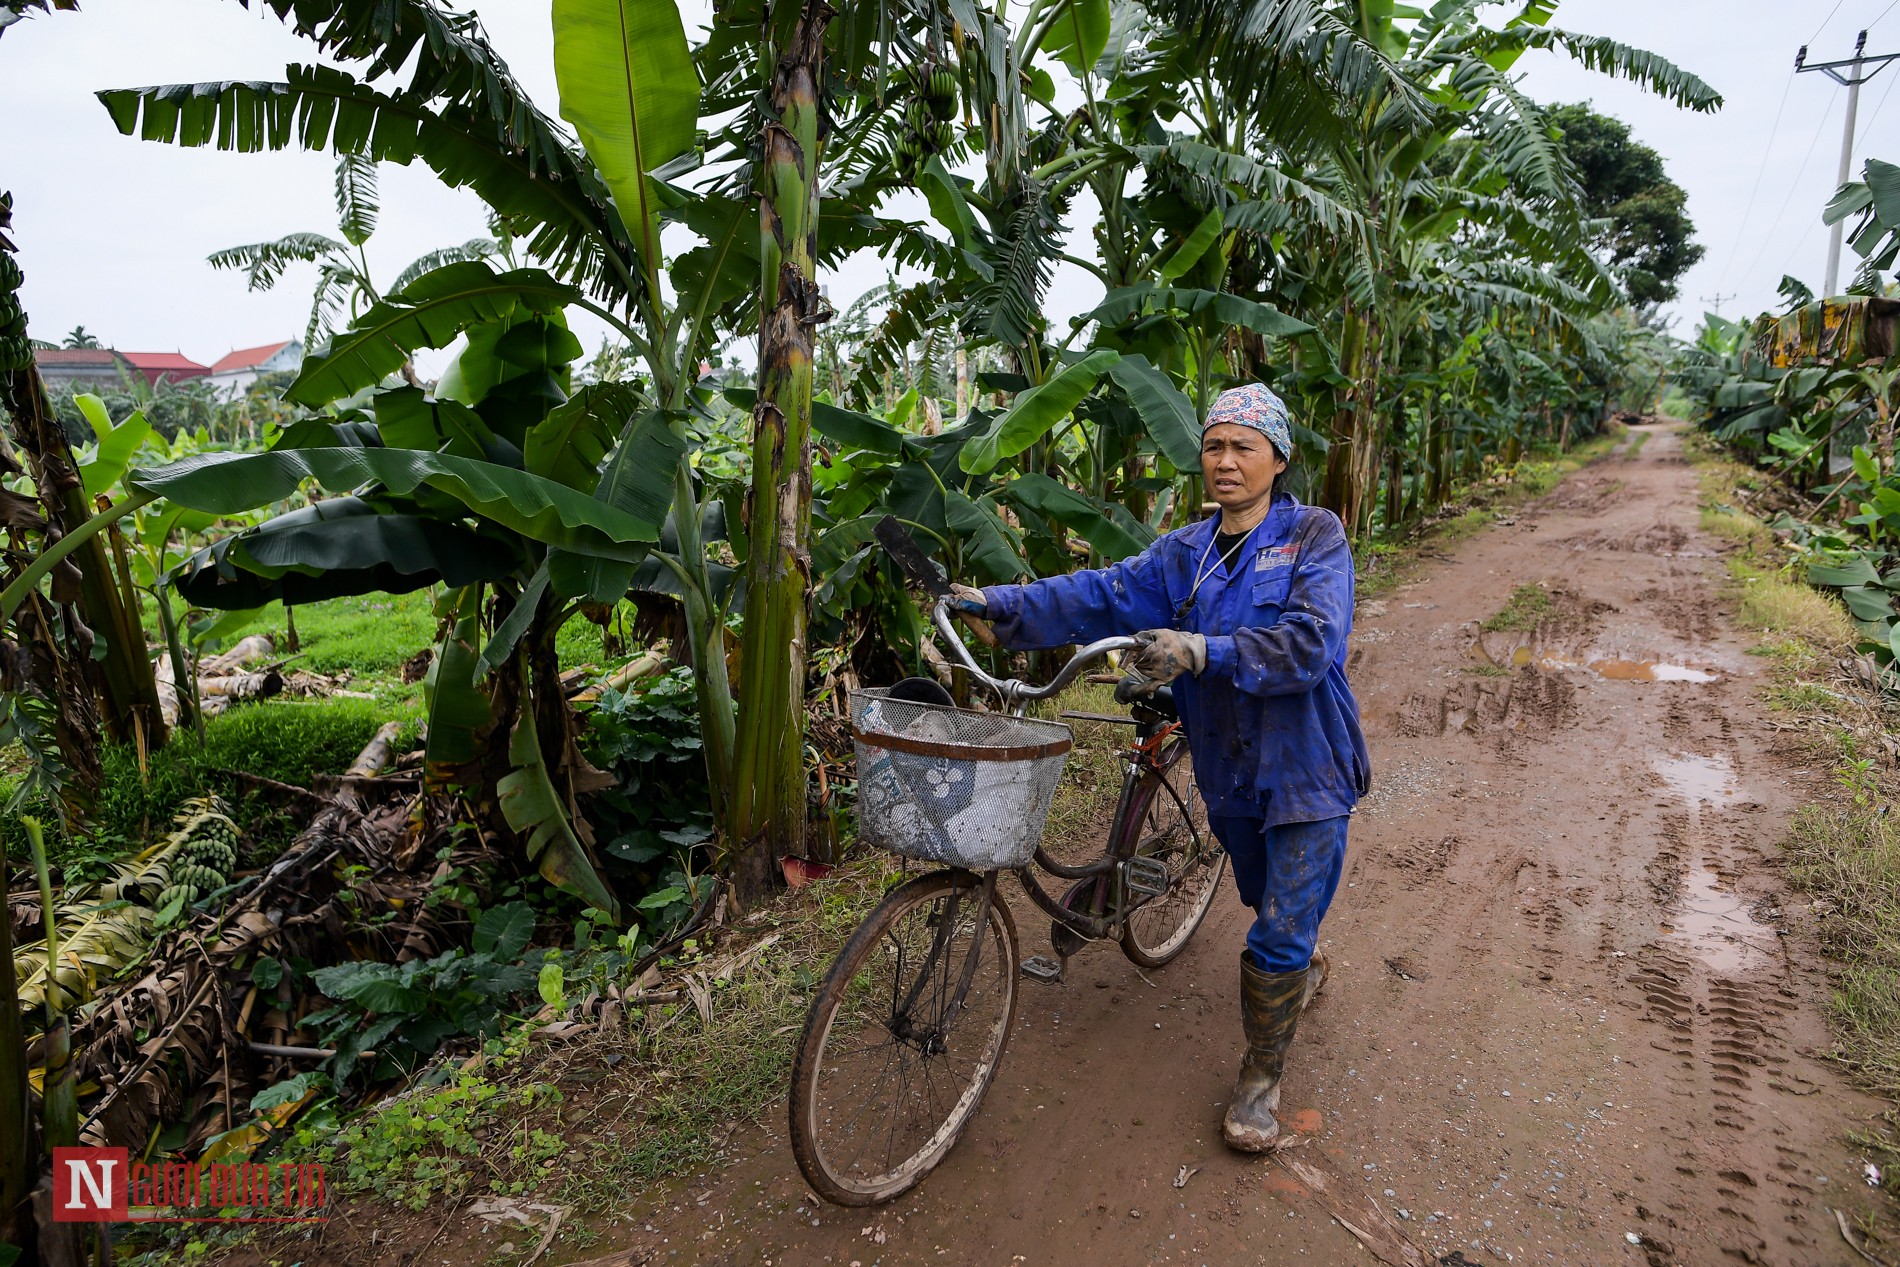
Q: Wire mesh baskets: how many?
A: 1